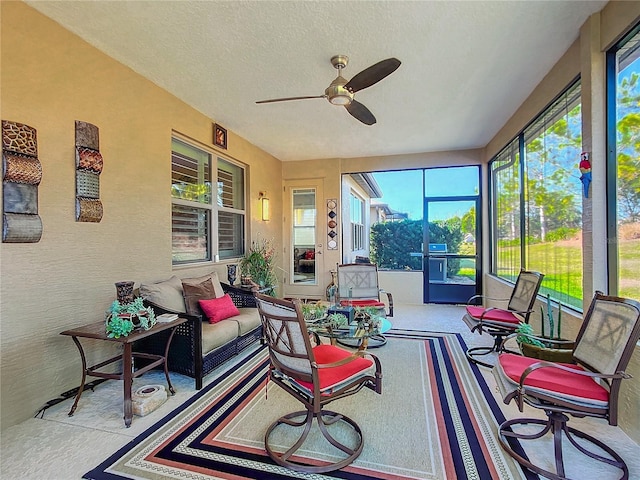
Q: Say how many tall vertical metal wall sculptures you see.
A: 2